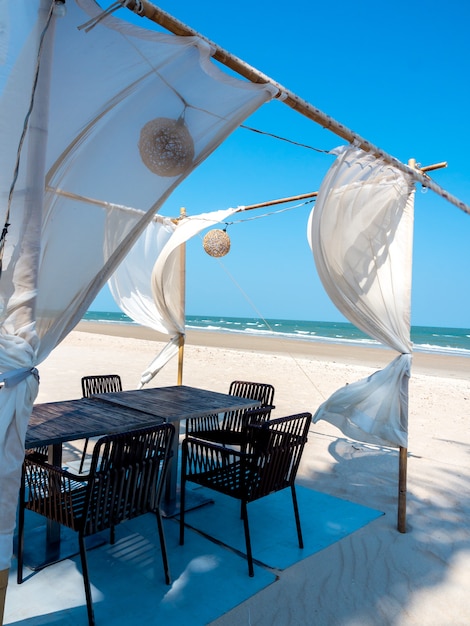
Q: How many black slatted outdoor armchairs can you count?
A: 4